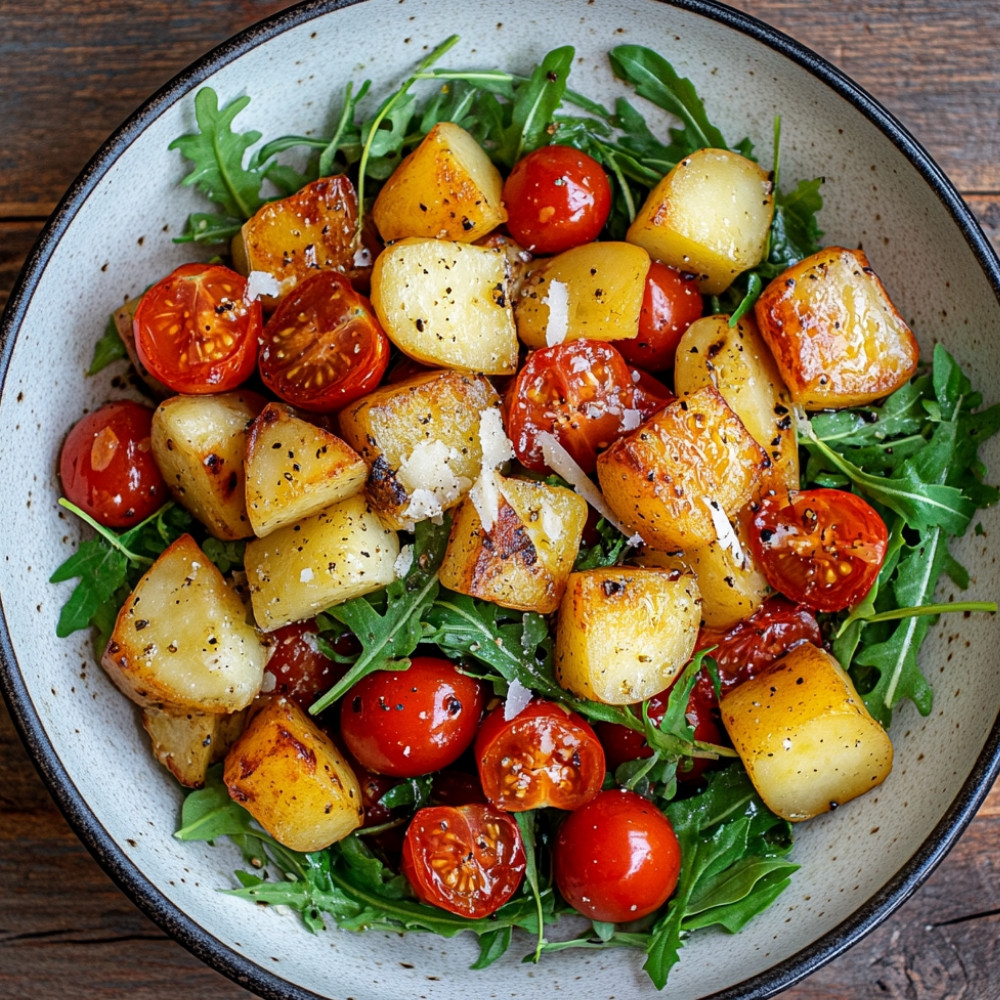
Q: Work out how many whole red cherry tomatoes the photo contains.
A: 5